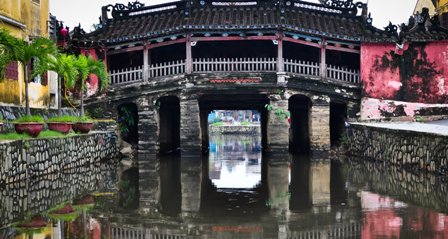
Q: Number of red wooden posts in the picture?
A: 4